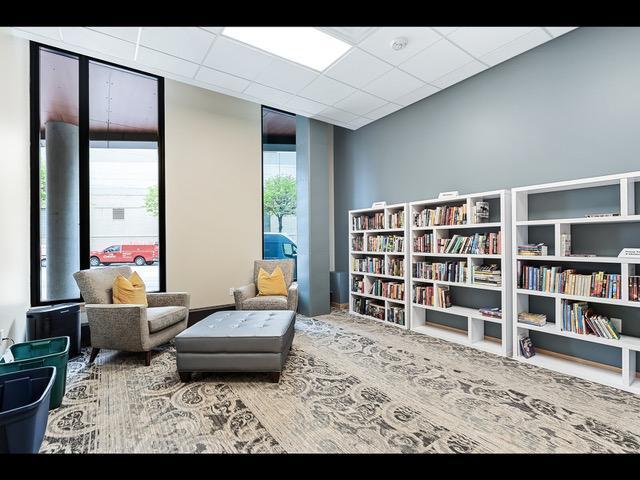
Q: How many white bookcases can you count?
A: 3